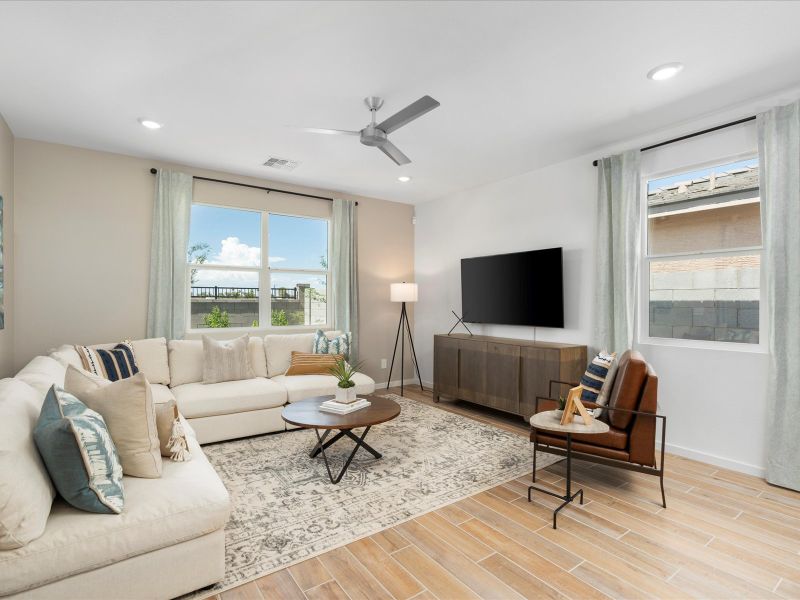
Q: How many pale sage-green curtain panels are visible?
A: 4